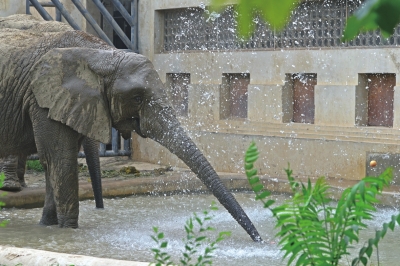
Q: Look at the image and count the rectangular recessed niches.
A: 4